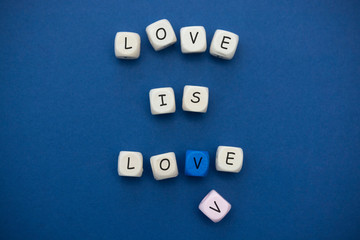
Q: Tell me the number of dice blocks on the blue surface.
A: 11